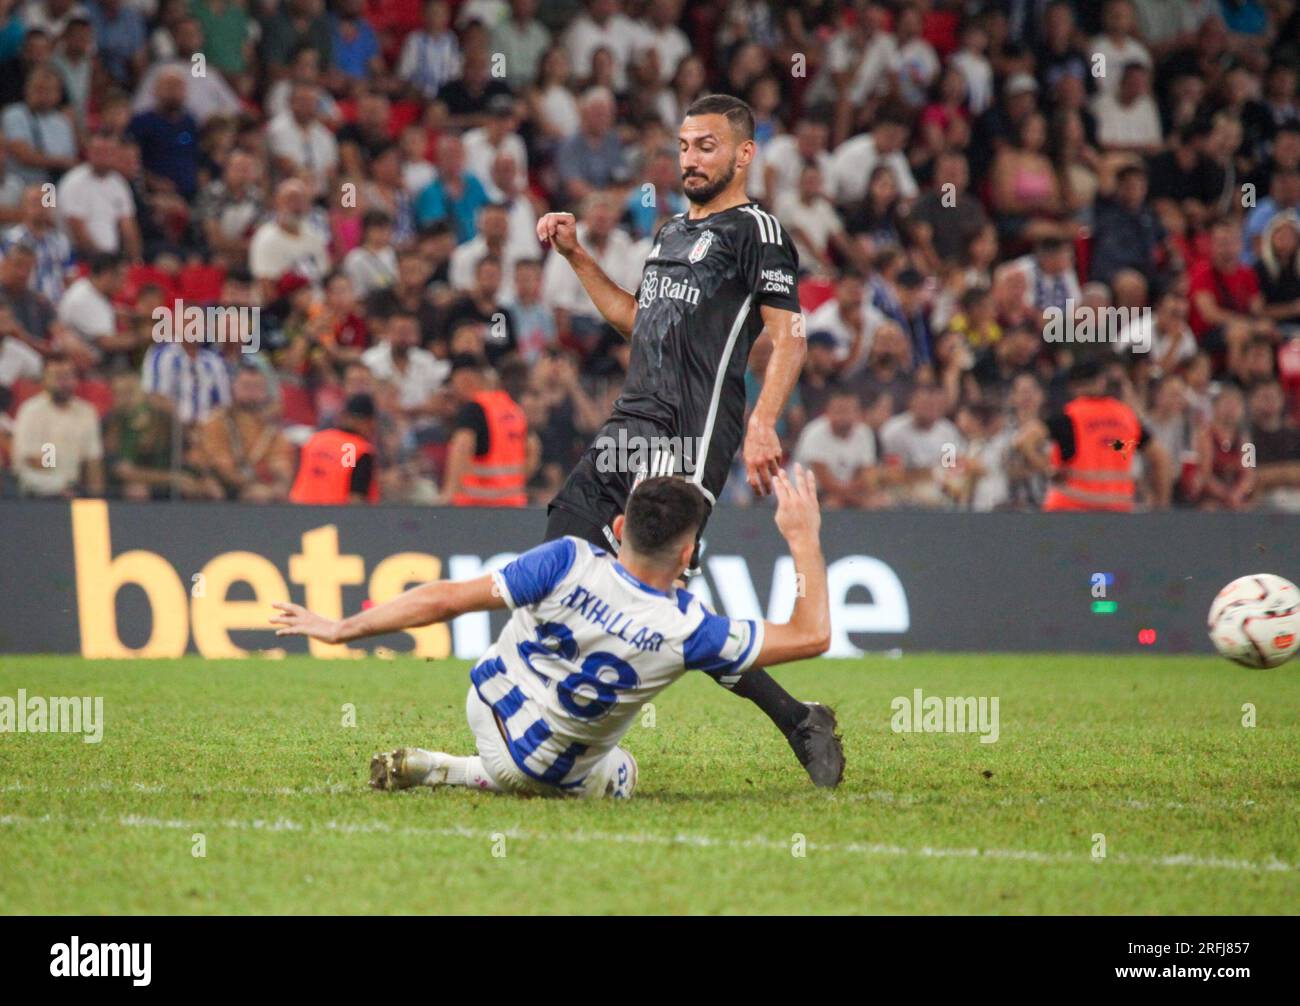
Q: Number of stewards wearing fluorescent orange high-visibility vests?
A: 3